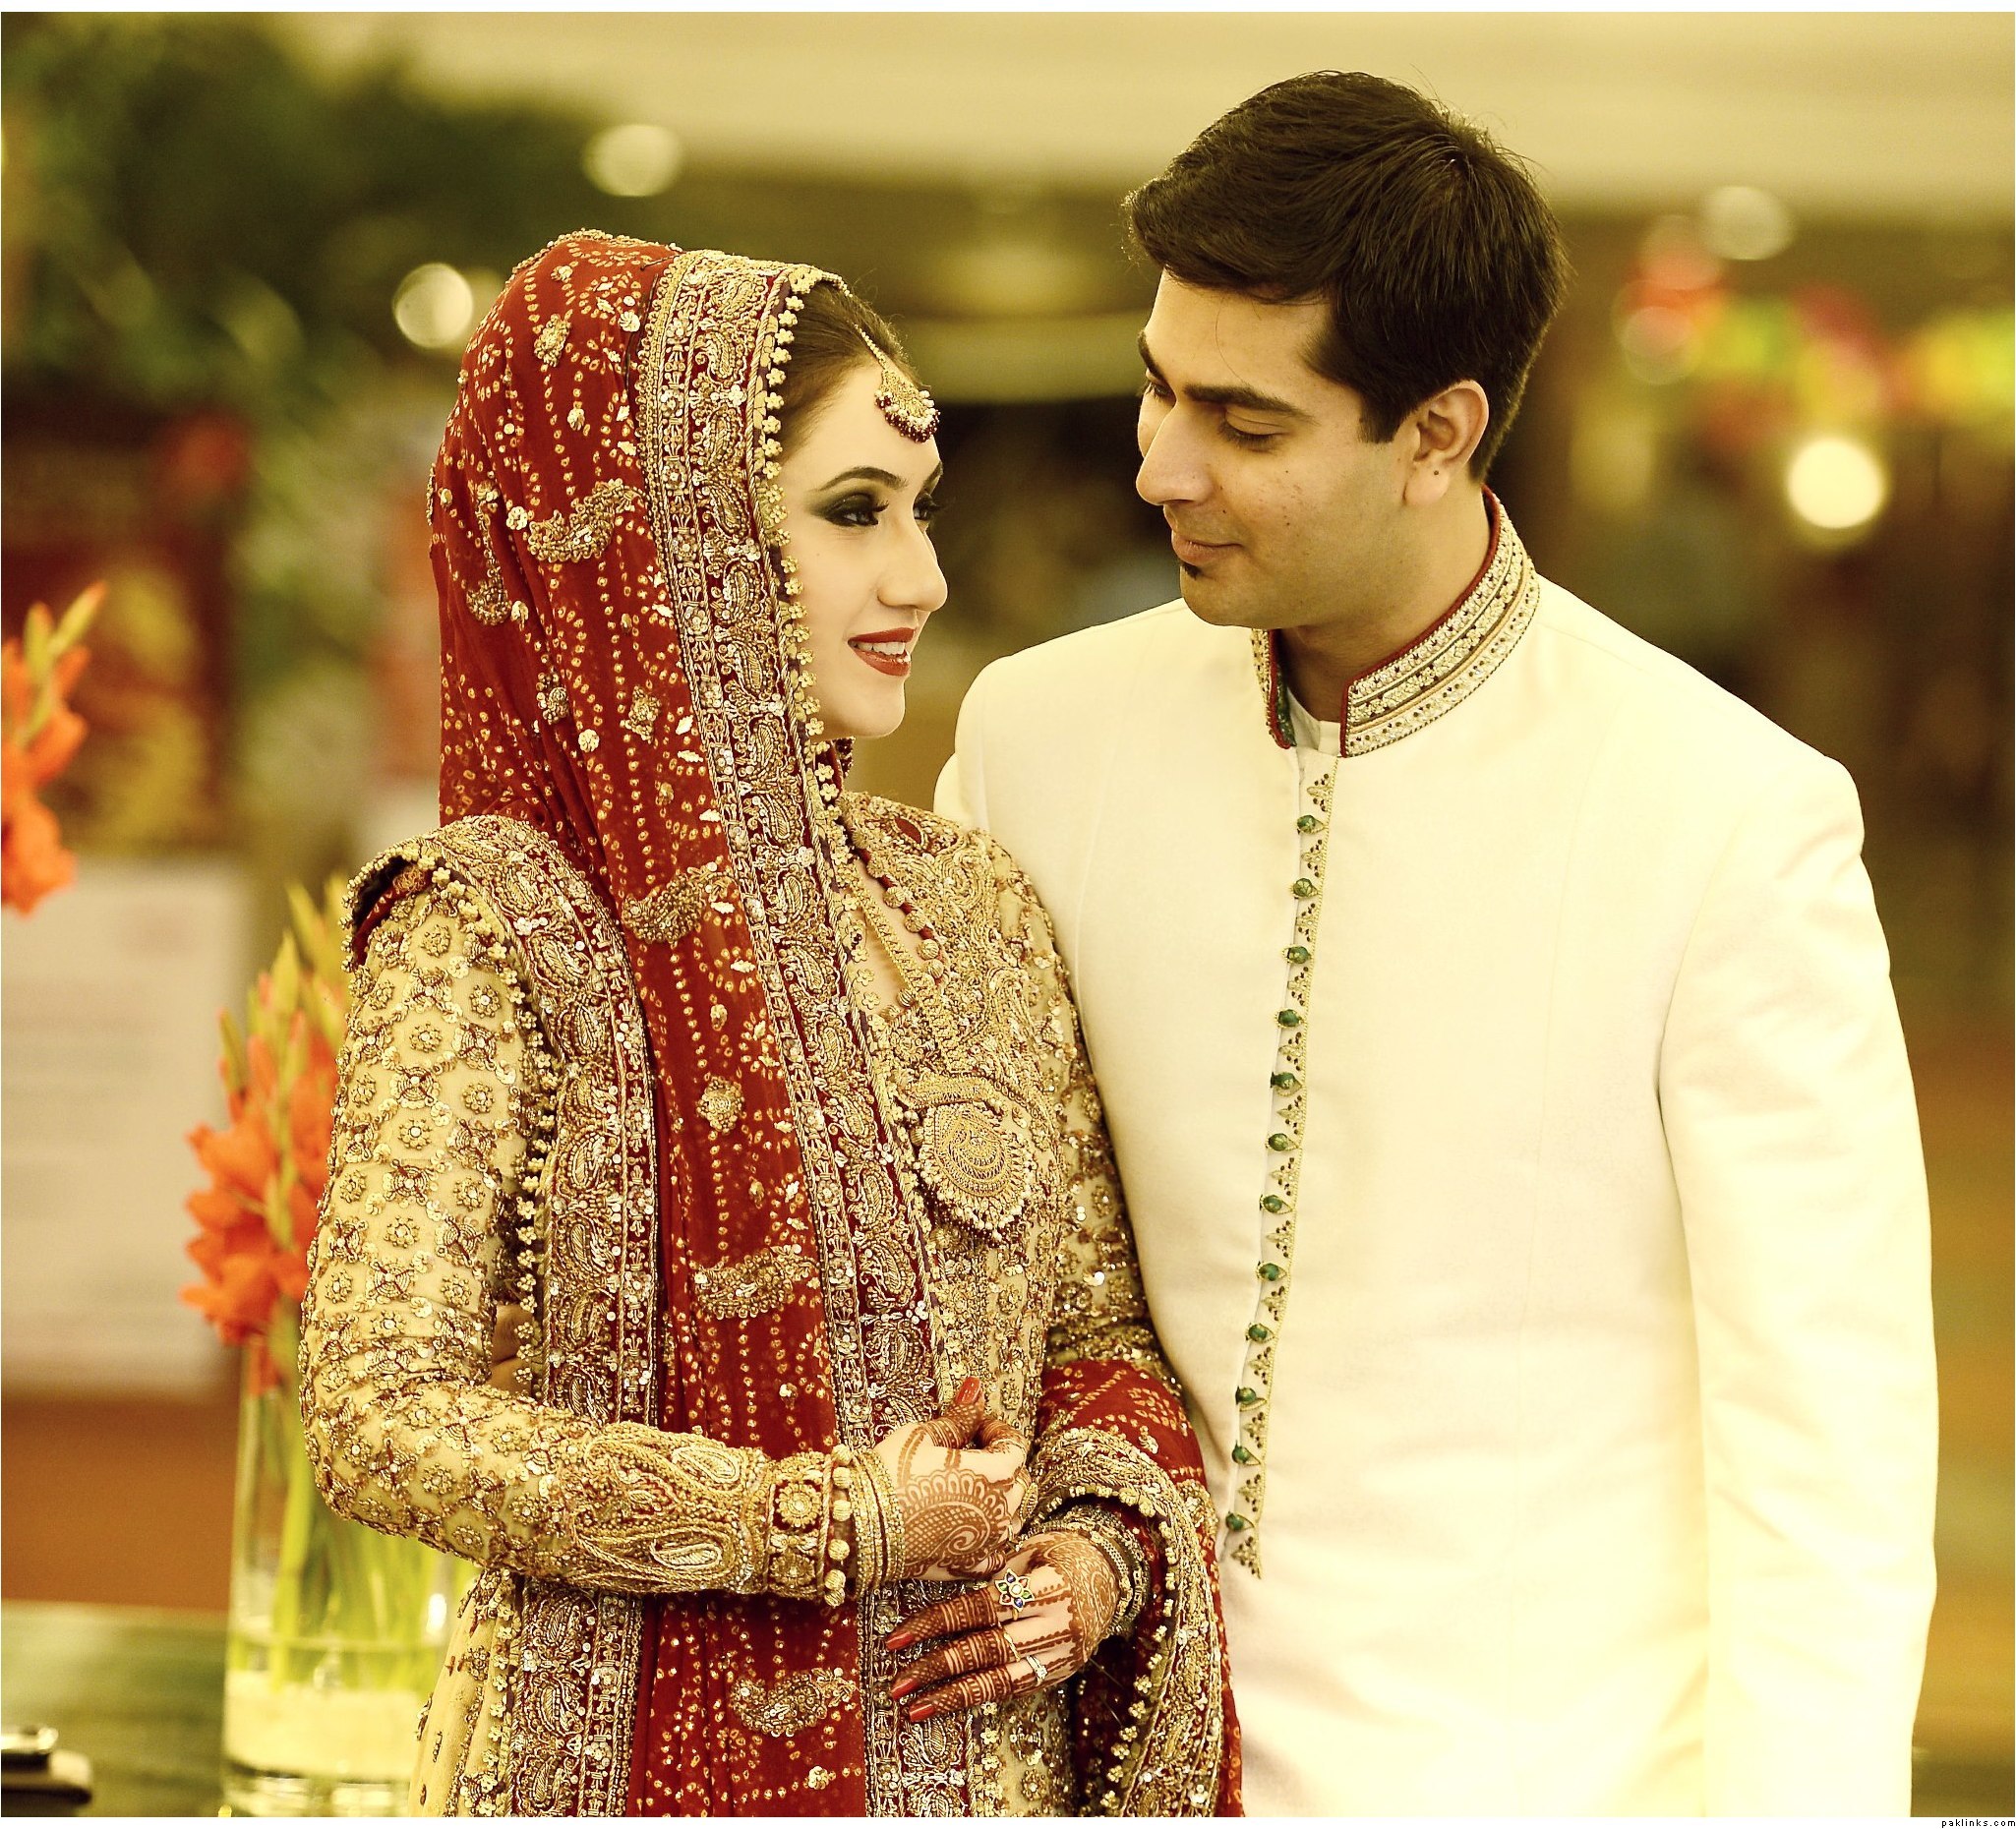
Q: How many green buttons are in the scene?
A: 12